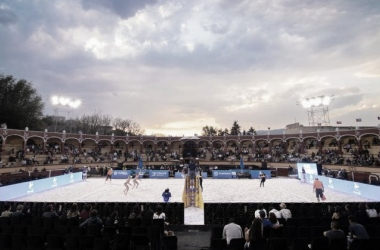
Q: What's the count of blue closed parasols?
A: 2